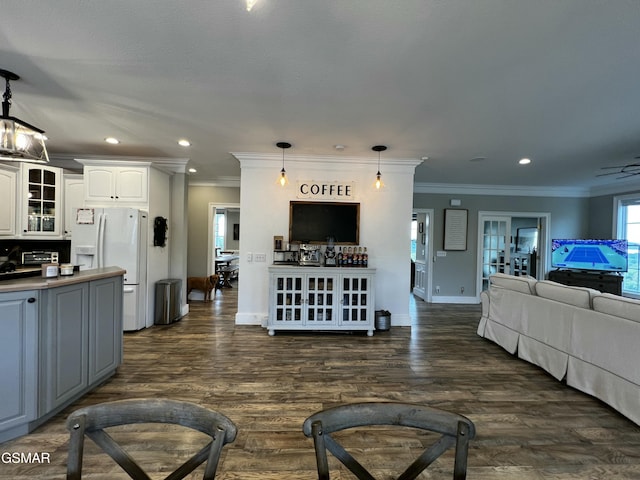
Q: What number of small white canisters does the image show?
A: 2